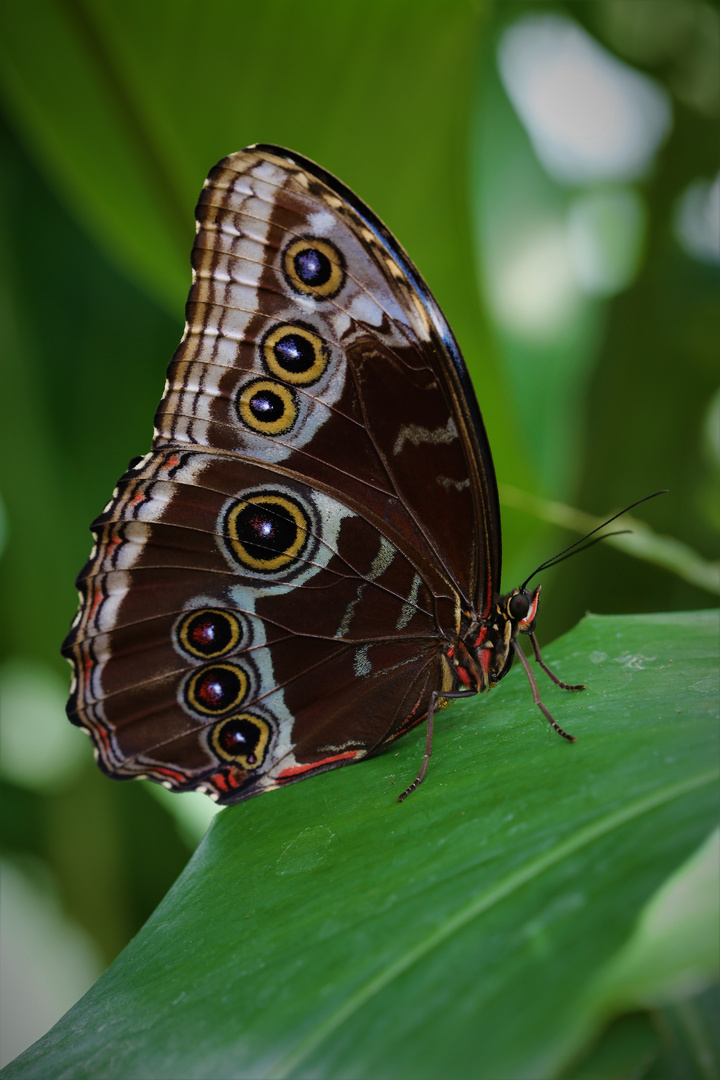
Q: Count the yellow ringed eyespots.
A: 7